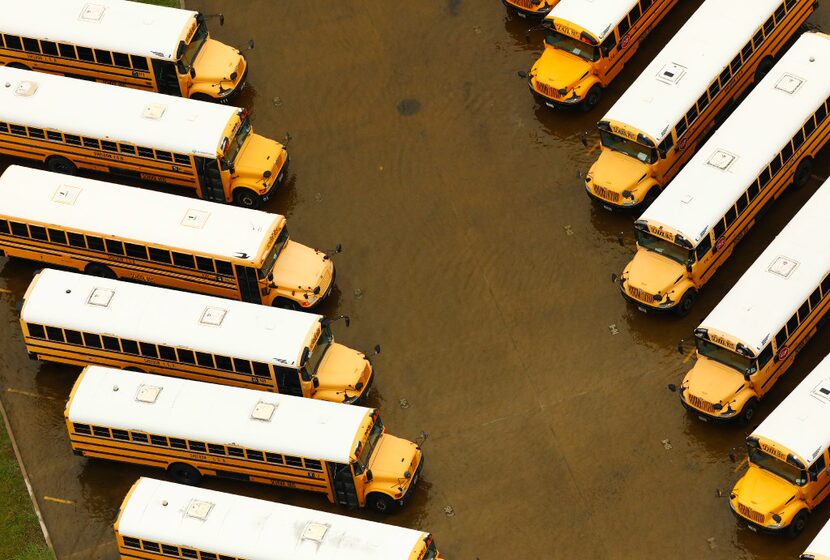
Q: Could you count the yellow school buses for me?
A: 13